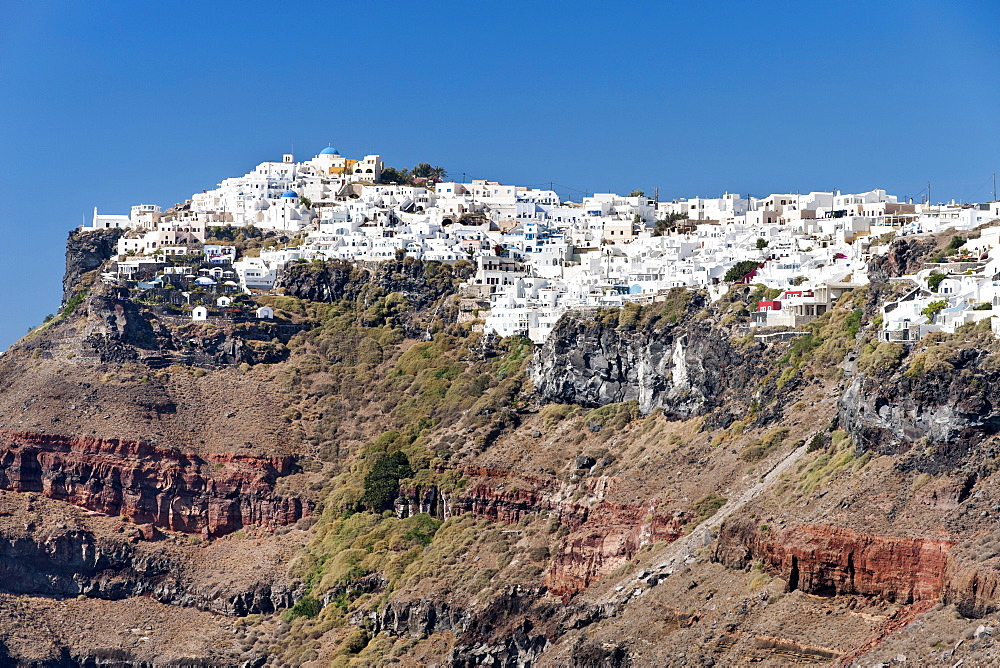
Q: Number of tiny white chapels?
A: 3